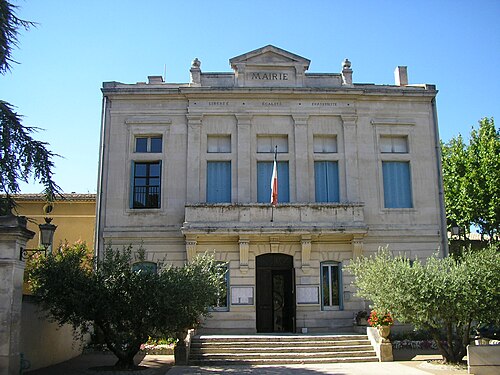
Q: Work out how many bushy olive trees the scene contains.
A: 2